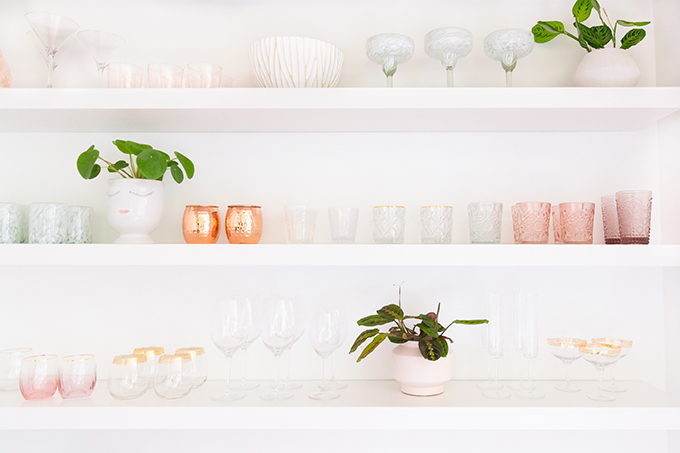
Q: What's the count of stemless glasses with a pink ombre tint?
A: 2